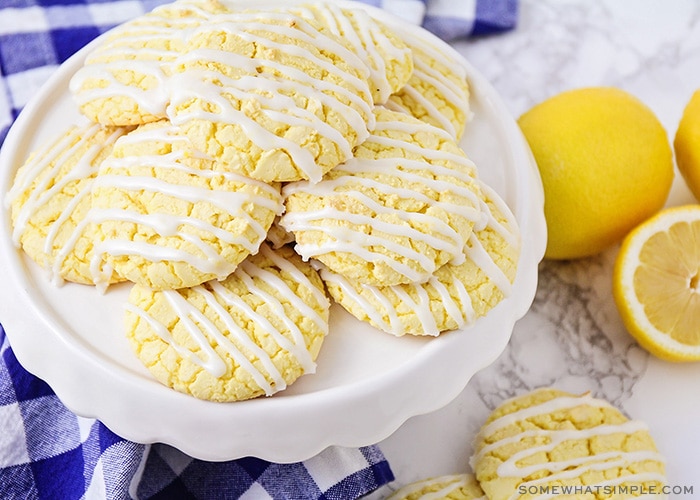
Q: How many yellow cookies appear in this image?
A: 11